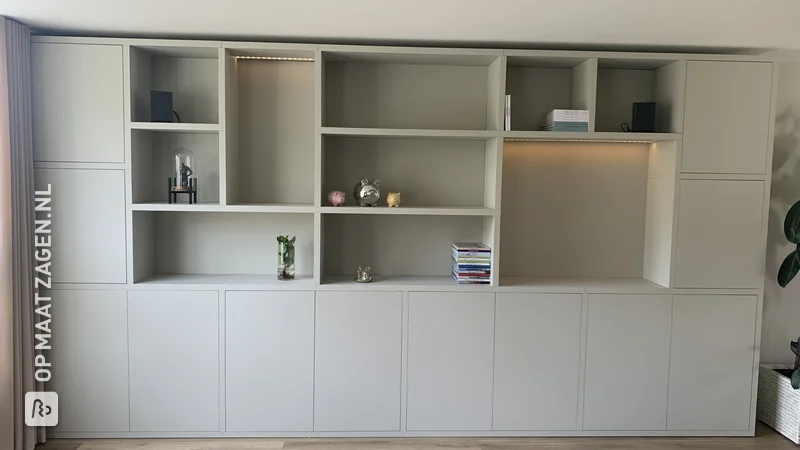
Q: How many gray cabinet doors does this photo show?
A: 12